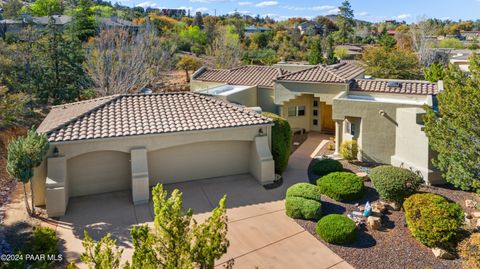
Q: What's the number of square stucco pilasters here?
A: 3